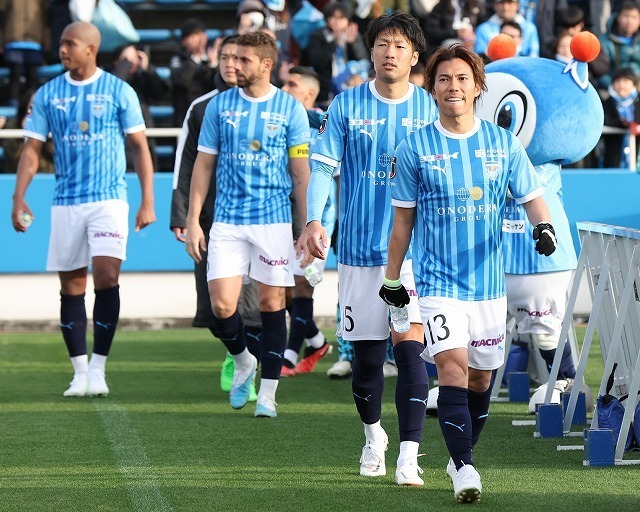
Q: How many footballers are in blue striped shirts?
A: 4